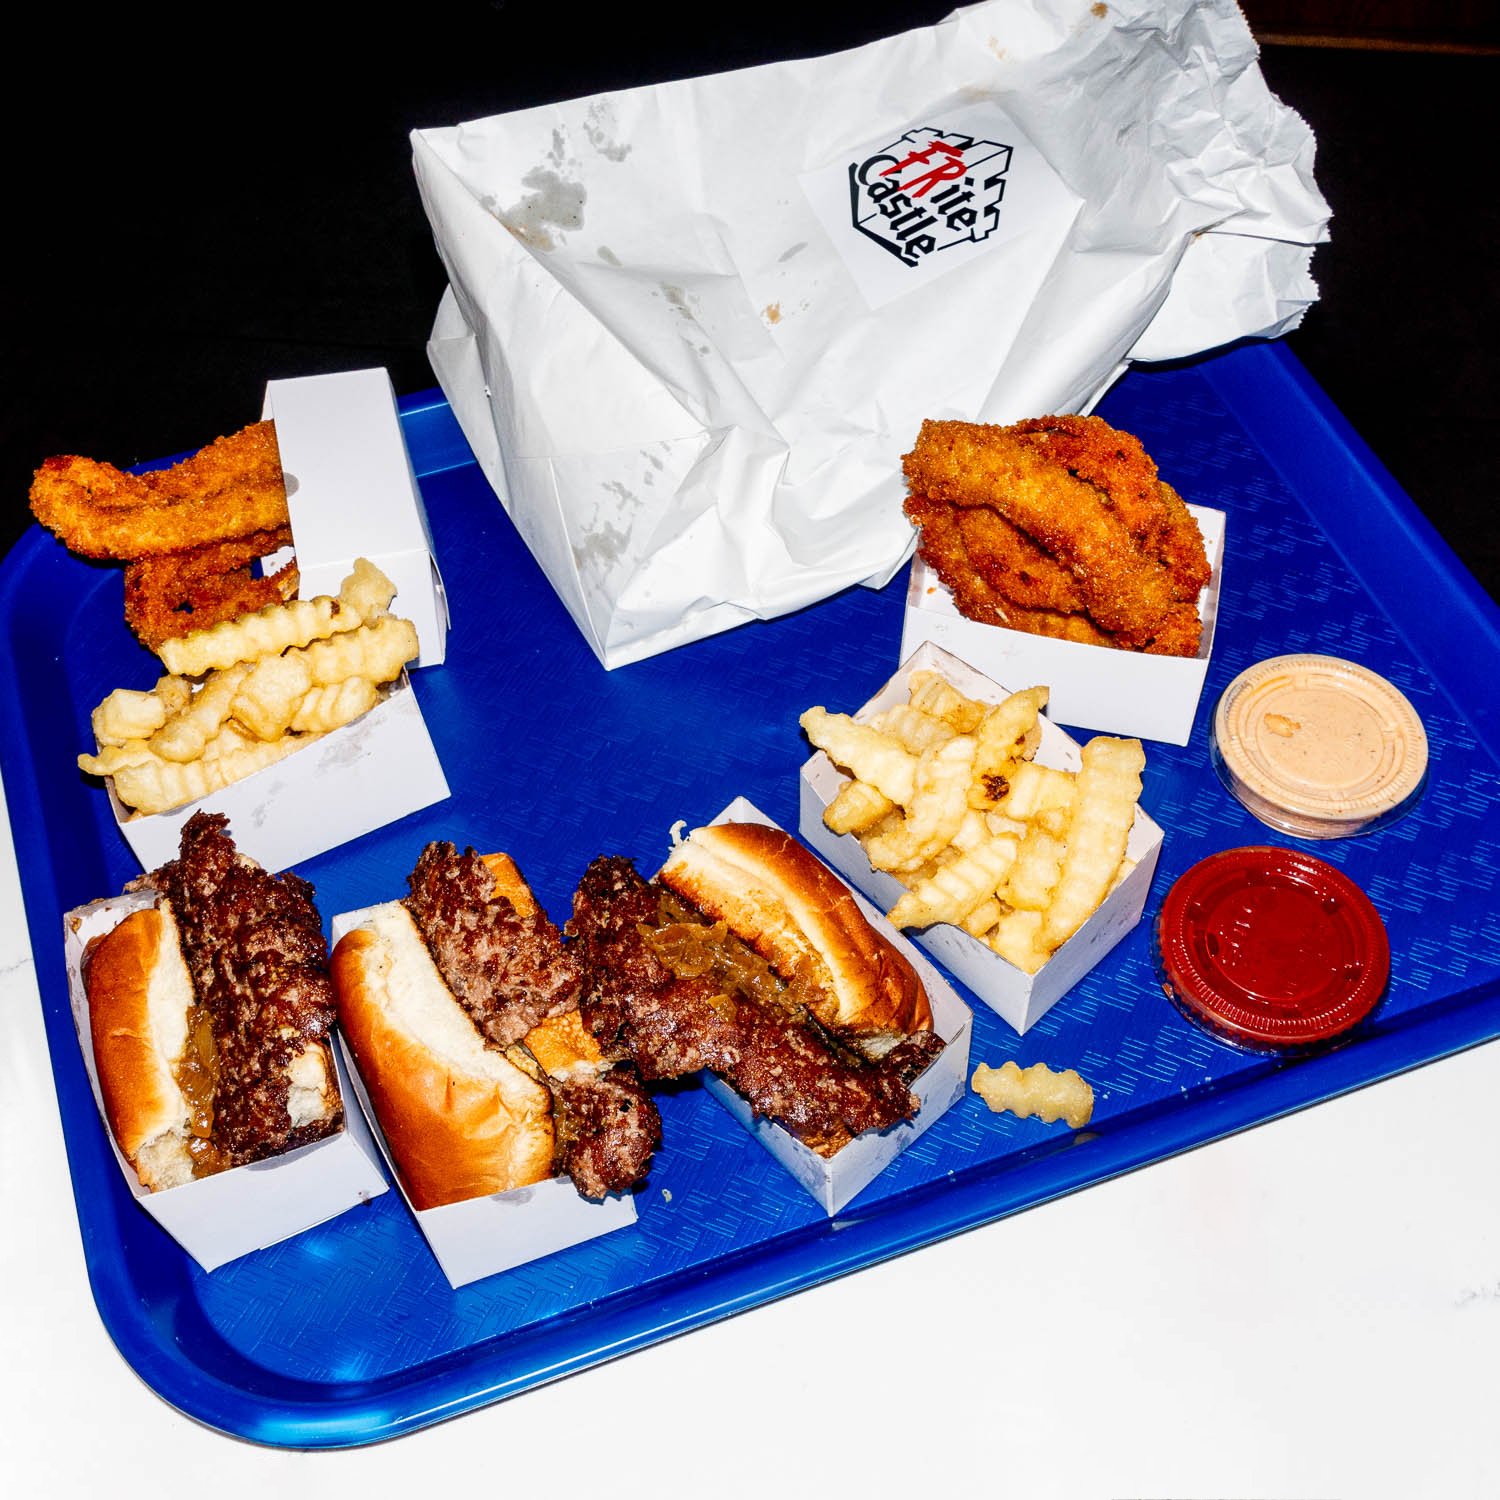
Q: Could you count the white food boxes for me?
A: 7